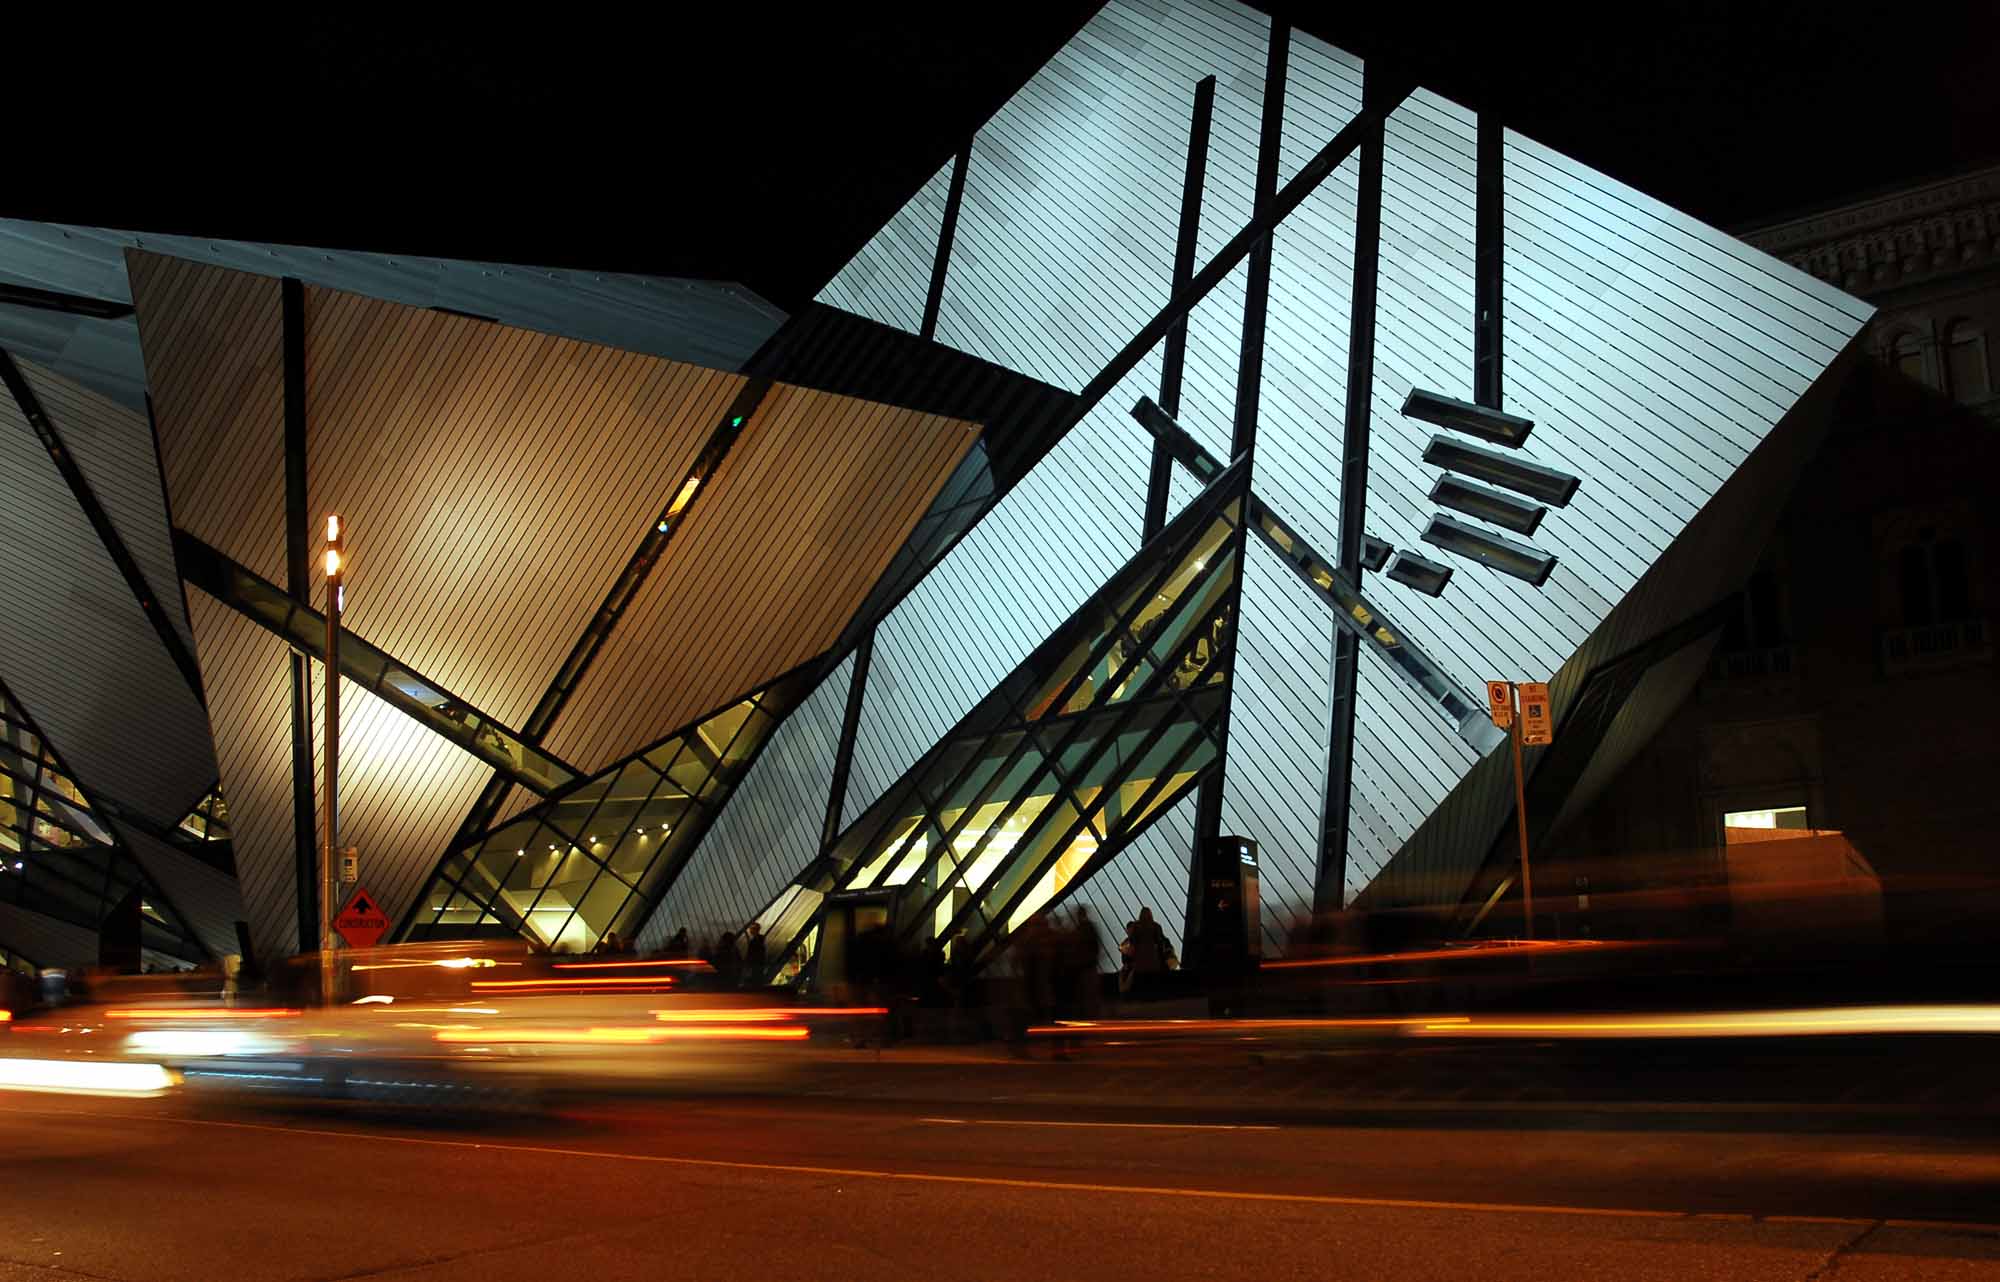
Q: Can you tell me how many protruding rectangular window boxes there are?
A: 6